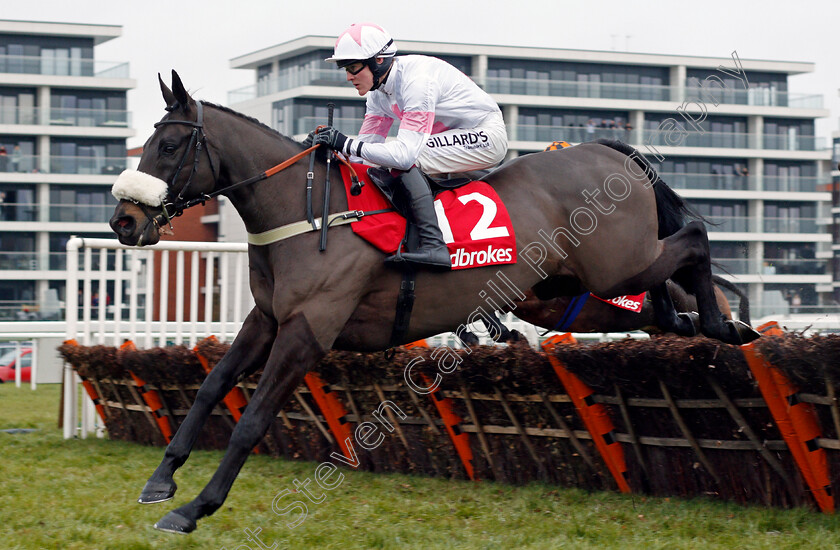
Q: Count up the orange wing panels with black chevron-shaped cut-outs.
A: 7